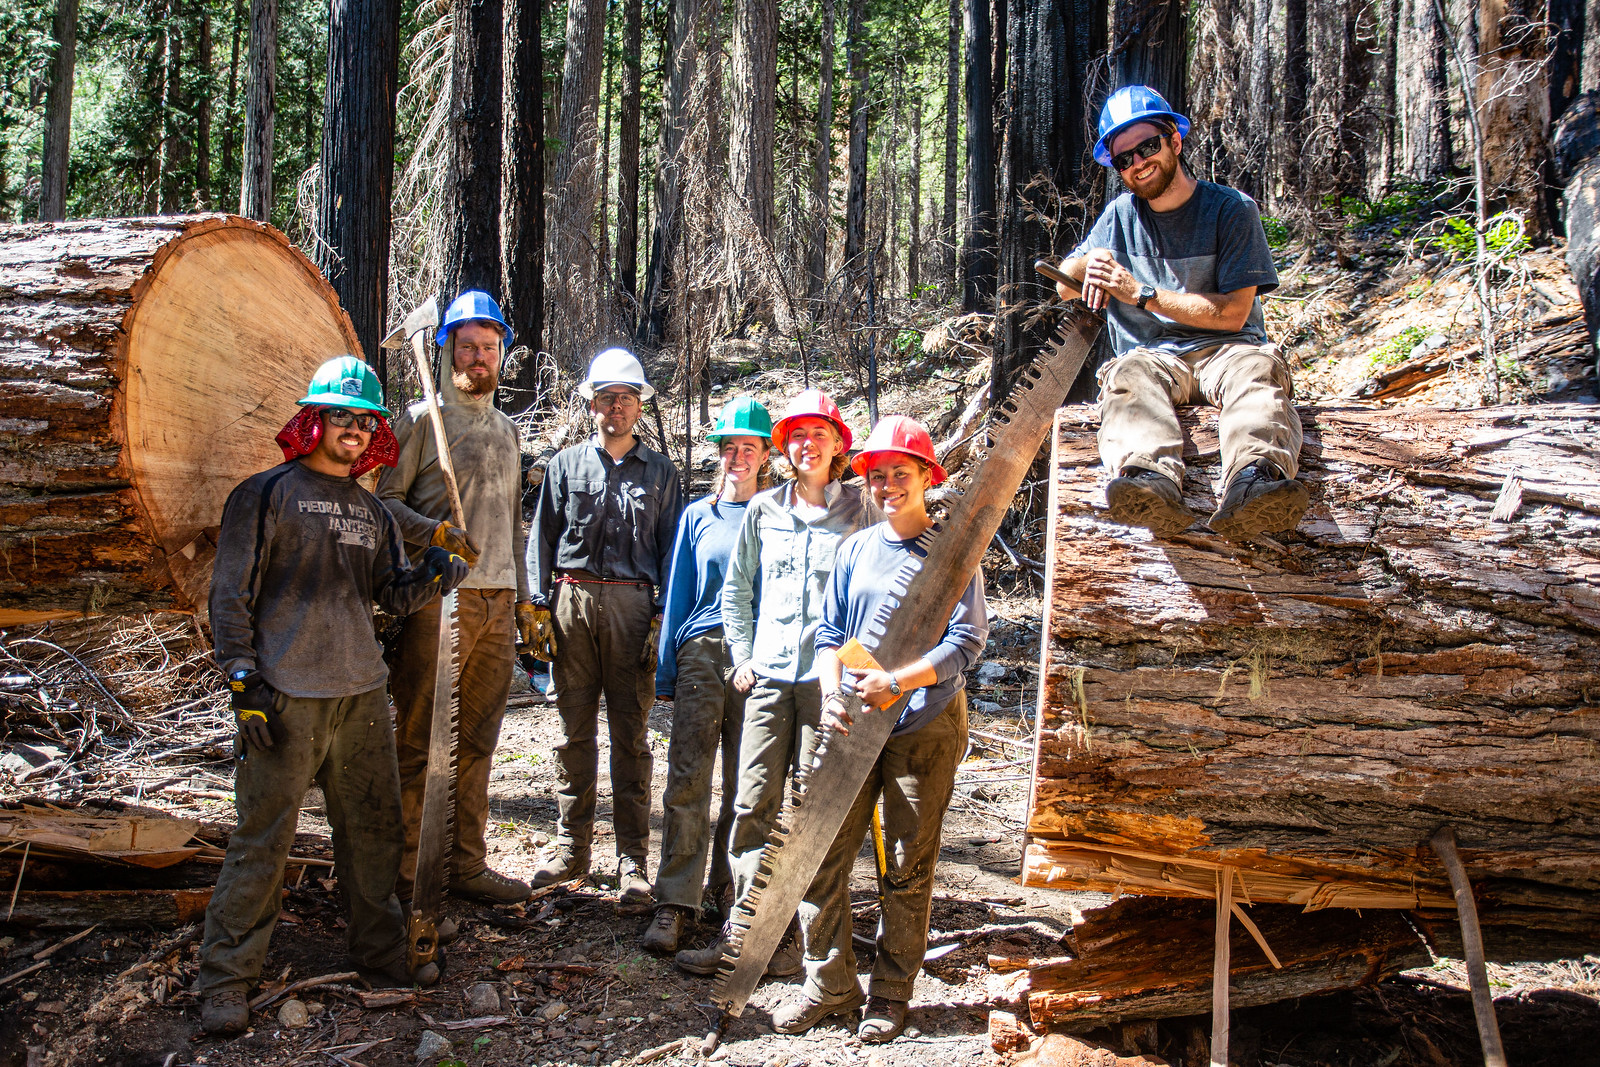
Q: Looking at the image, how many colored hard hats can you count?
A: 6